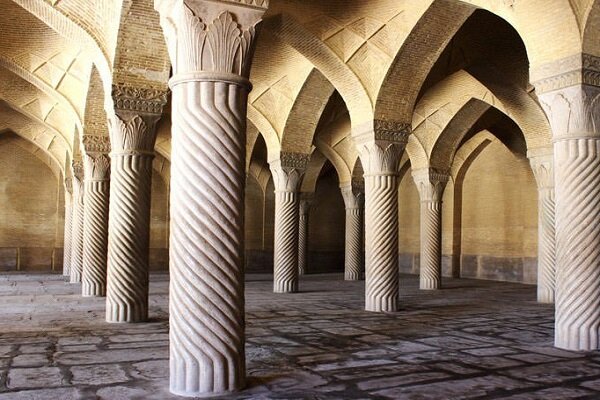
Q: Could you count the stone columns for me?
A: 12